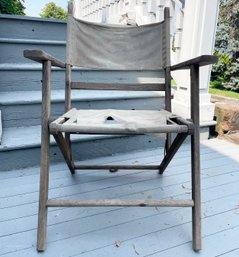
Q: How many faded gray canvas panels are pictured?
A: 2